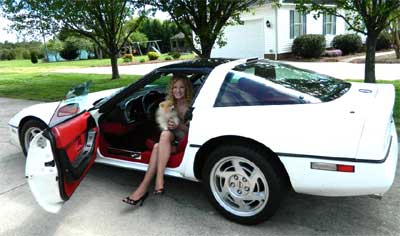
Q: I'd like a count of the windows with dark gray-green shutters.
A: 2